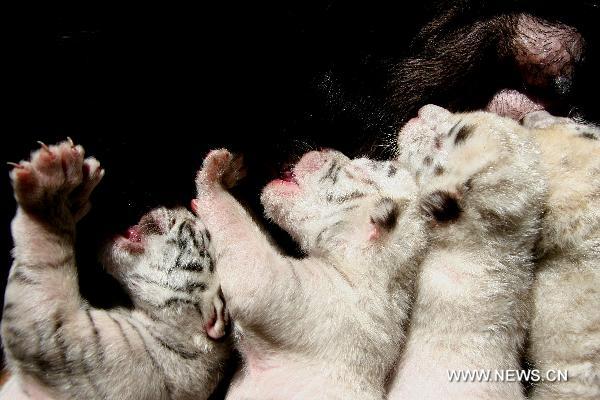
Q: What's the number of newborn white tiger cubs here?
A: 4